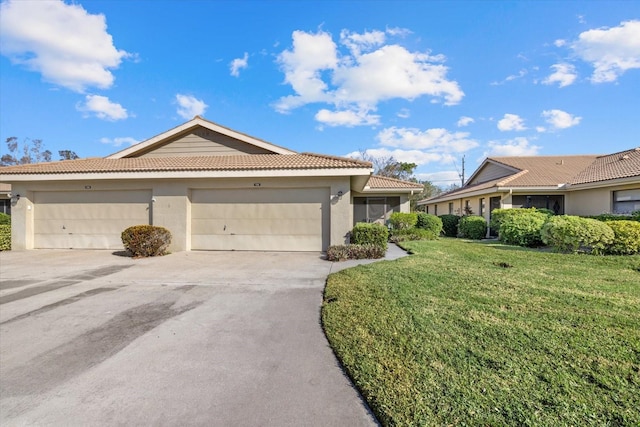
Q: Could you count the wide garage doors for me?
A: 2